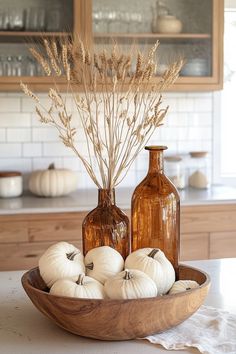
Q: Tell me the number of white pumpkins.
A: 7